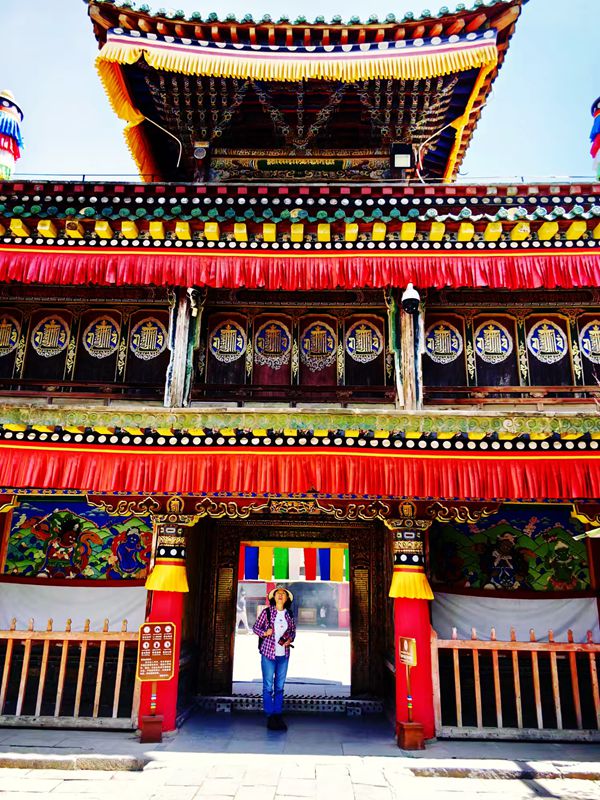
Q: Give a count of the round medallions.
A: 12